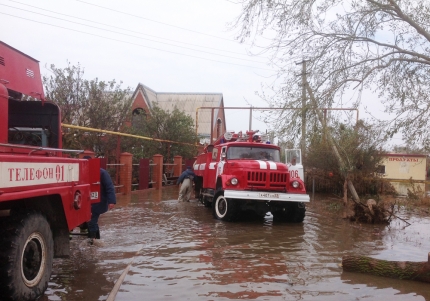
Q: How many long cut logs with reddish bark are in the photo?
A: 1